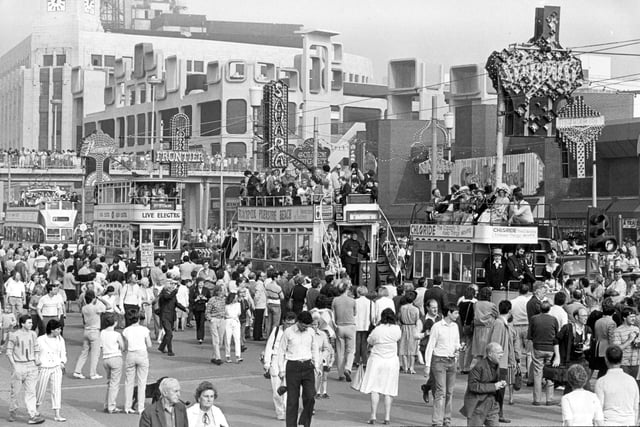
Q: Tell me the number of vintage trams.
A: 4